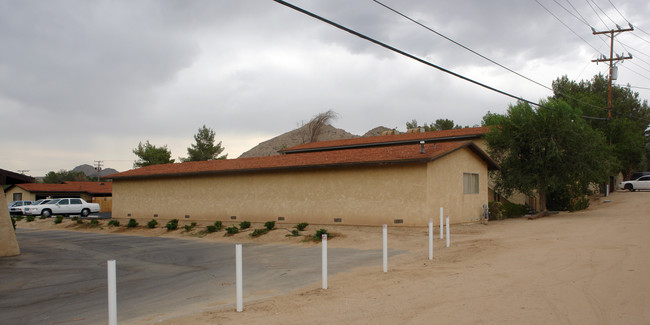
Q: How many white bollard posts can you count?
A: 7